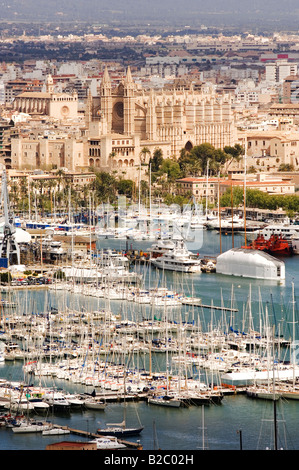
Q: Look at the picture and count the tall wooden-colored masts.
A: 3